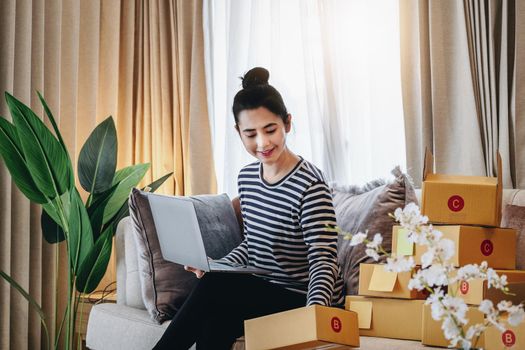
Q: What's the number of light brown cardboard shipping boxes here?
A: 8